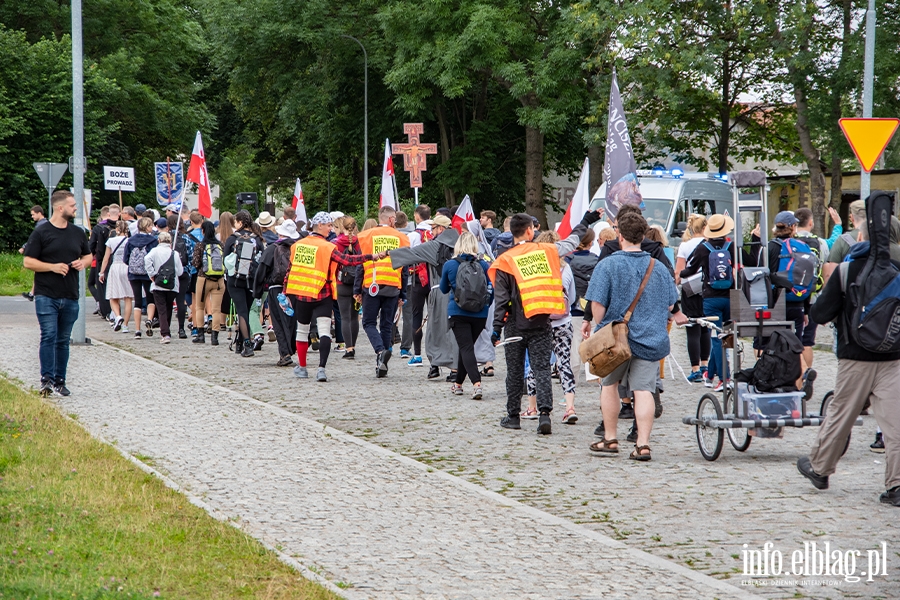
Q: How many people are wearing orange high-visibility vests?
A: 3